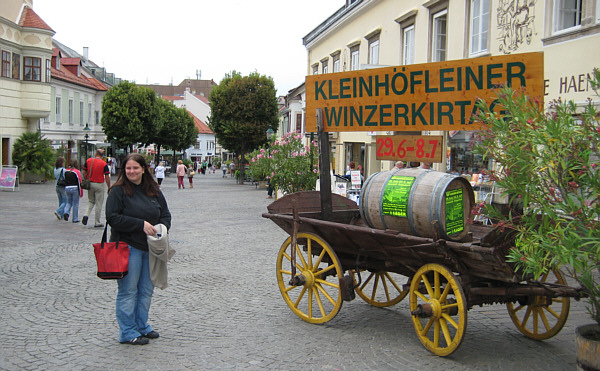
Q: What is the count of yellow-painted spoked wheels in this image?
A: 4